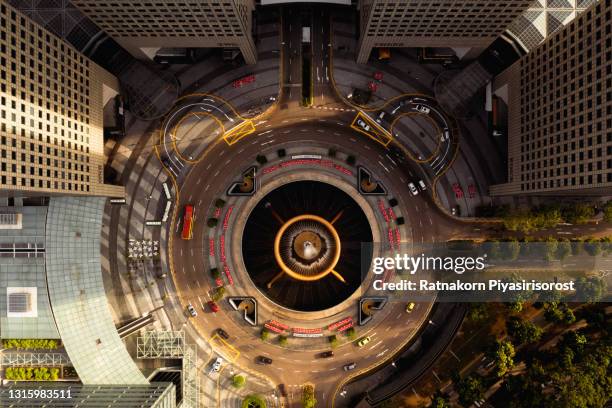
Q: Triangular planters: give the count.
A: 4